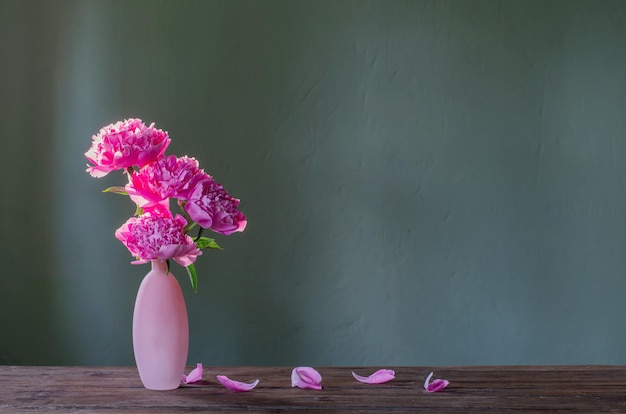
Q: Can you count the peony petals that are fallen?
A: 5